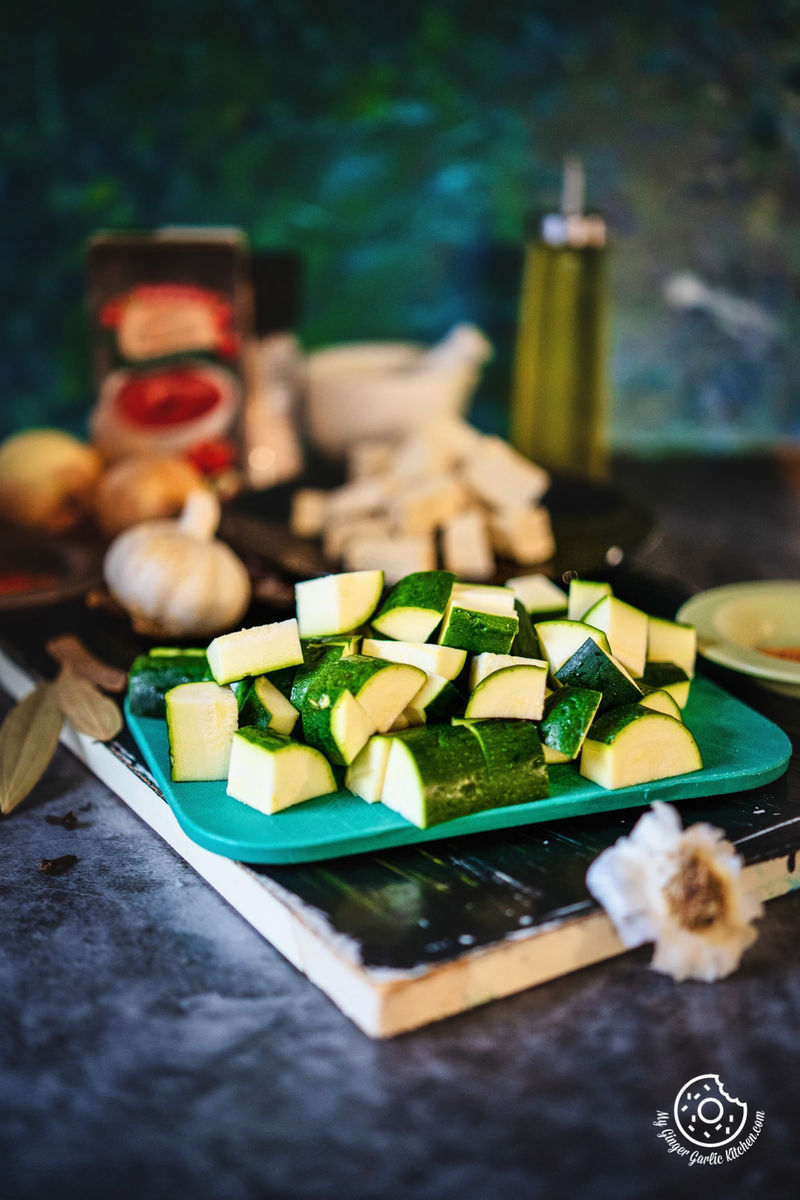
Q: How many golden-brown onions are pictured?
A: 2